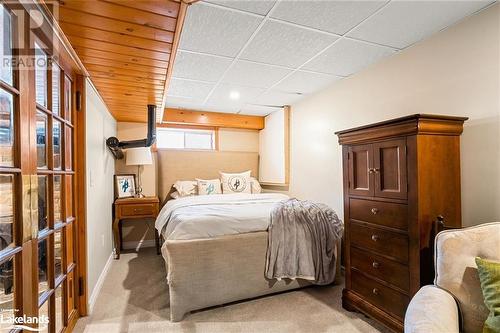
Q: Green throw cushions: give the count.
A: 1